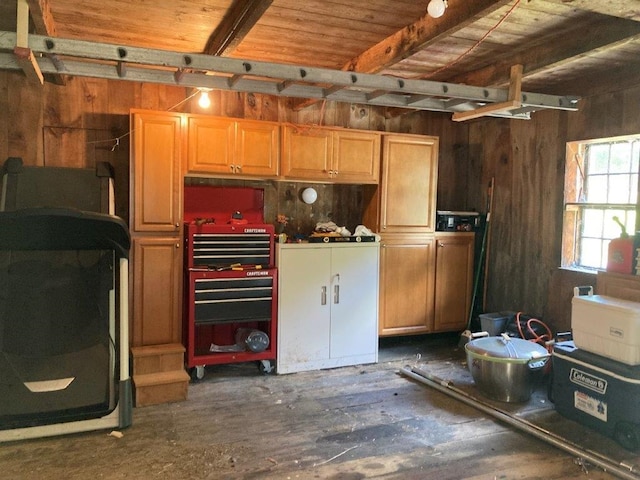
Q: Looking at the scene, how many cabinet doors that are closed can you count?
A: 11